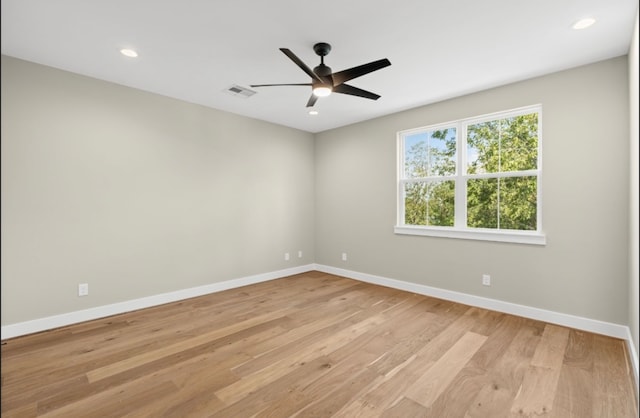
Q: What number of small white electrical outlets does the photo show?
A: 5